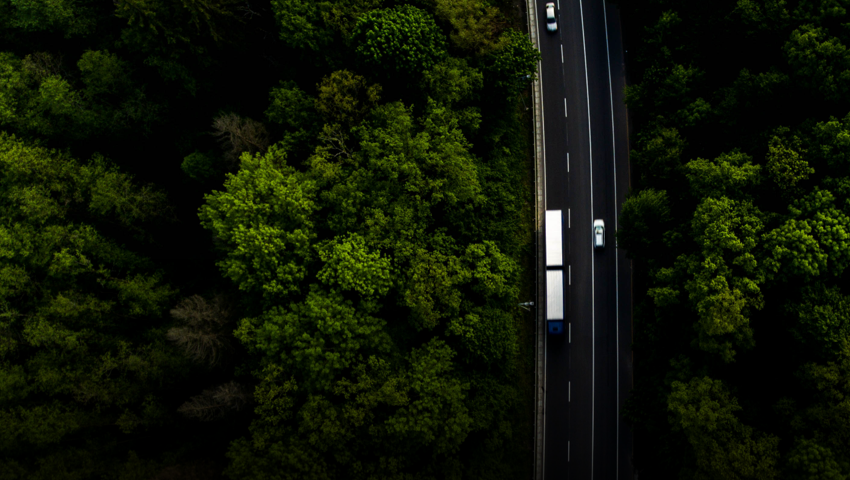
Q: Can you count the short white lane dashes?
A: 9